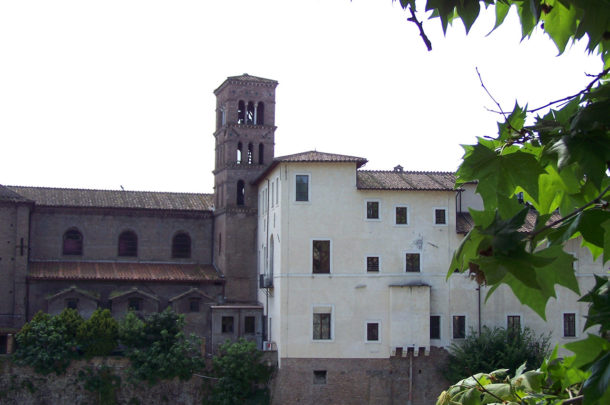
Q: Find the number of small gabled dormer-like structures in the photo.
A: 3